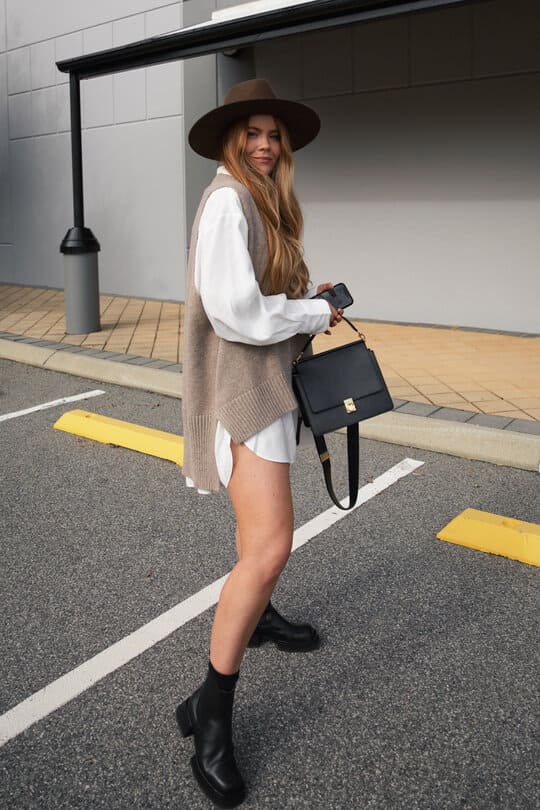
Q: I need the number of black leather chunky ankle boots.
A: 2